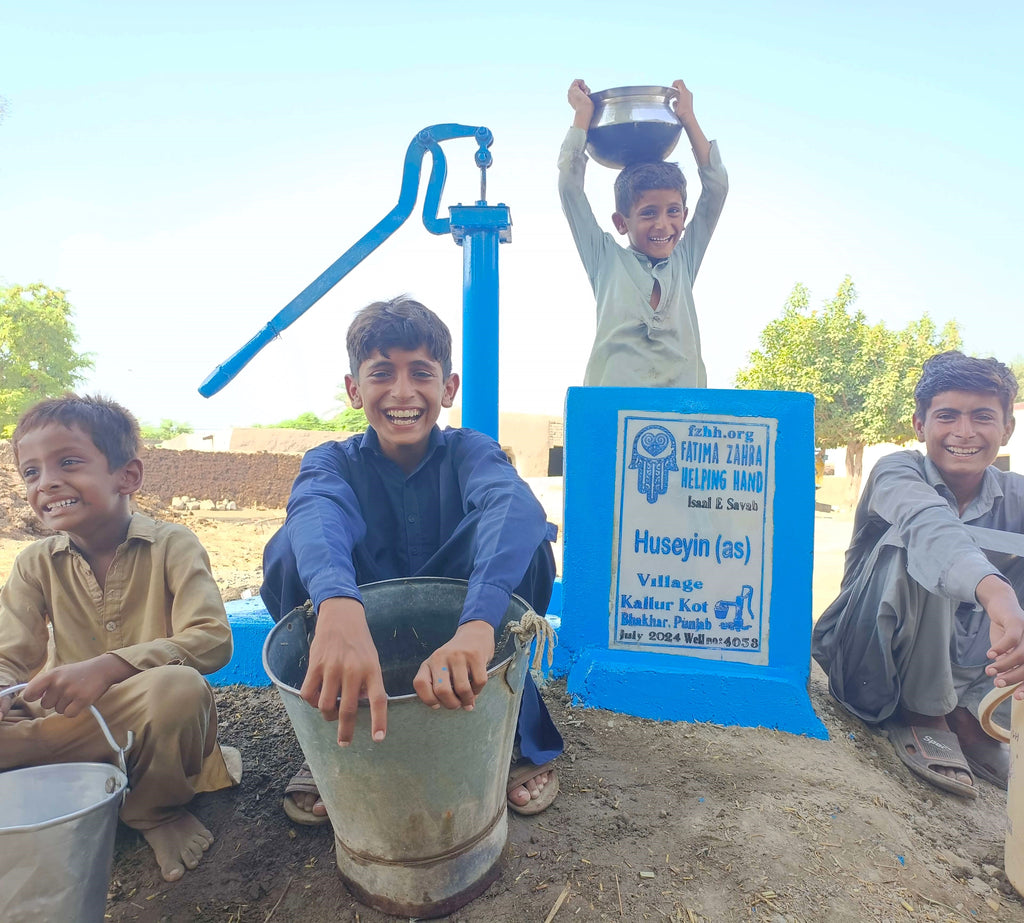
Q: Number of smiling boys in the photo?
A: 4